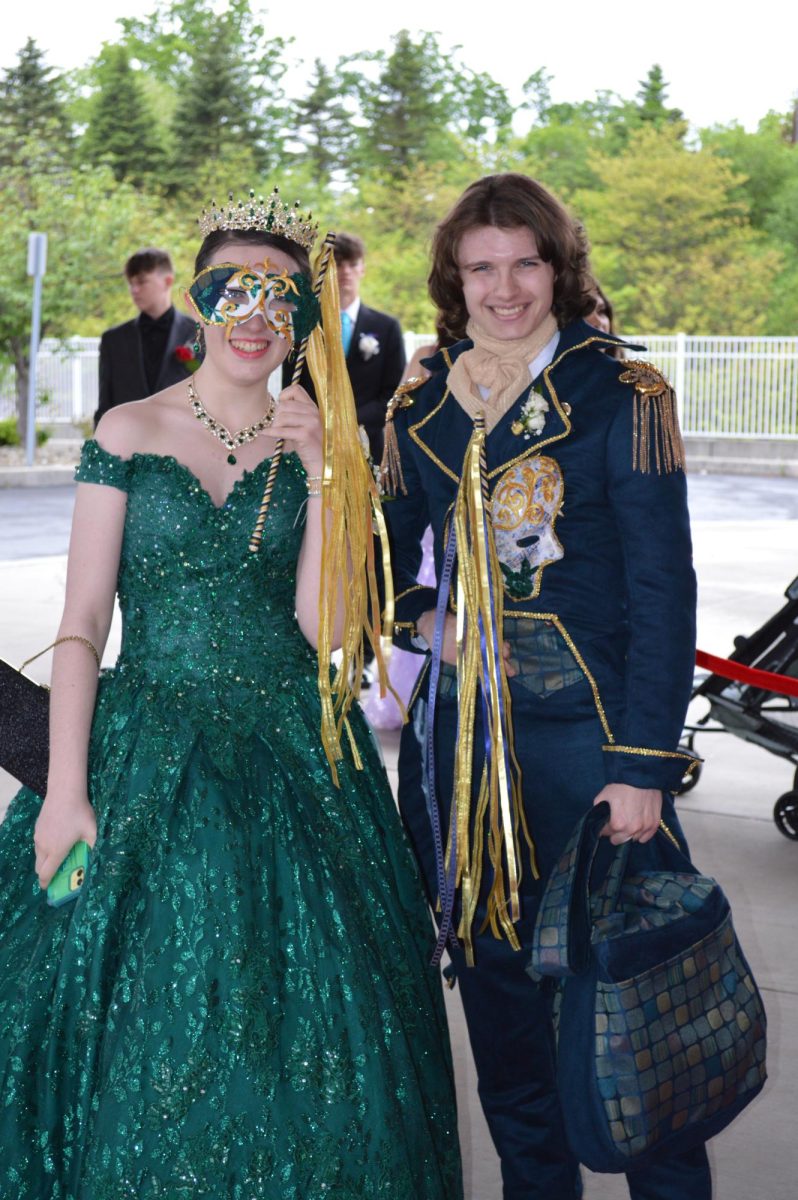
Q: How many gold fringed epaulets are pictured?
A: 2